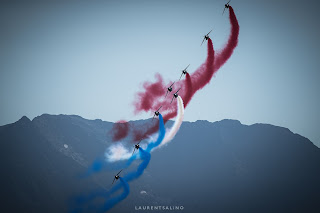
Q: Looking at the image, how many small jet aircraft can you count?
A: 8